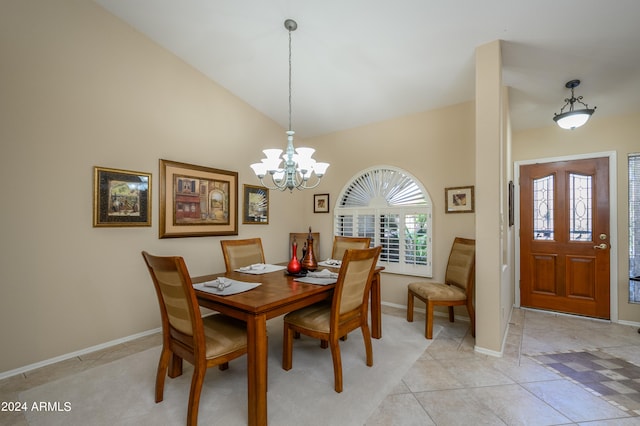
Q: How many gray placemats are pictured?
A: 4